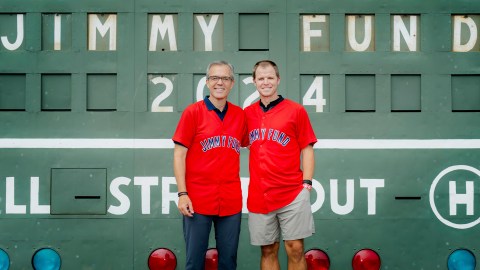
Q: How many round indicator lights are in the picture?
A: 7